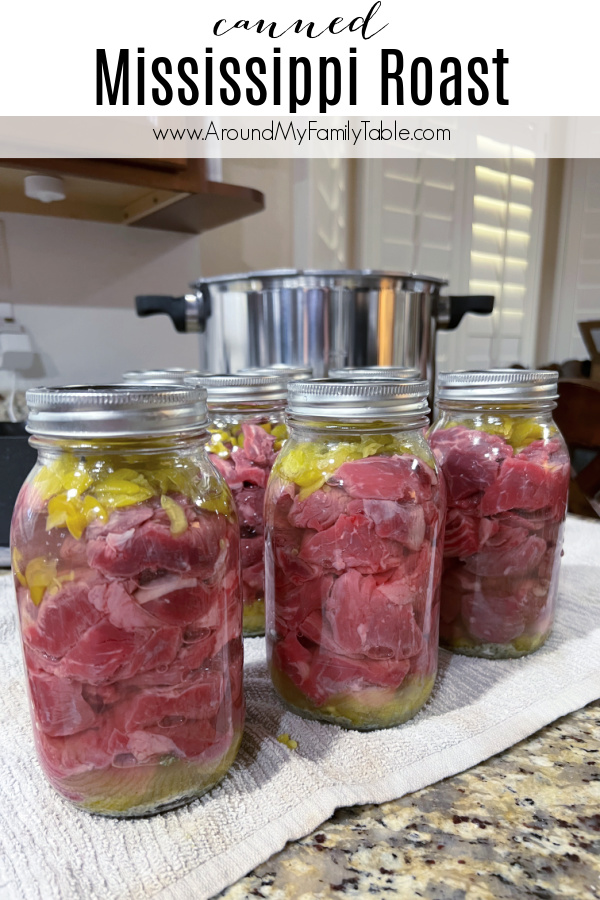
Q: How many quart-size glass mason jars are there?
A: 7